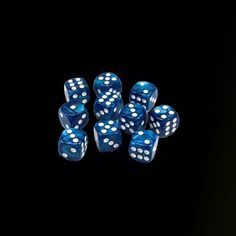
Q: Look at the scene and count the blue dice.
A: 10